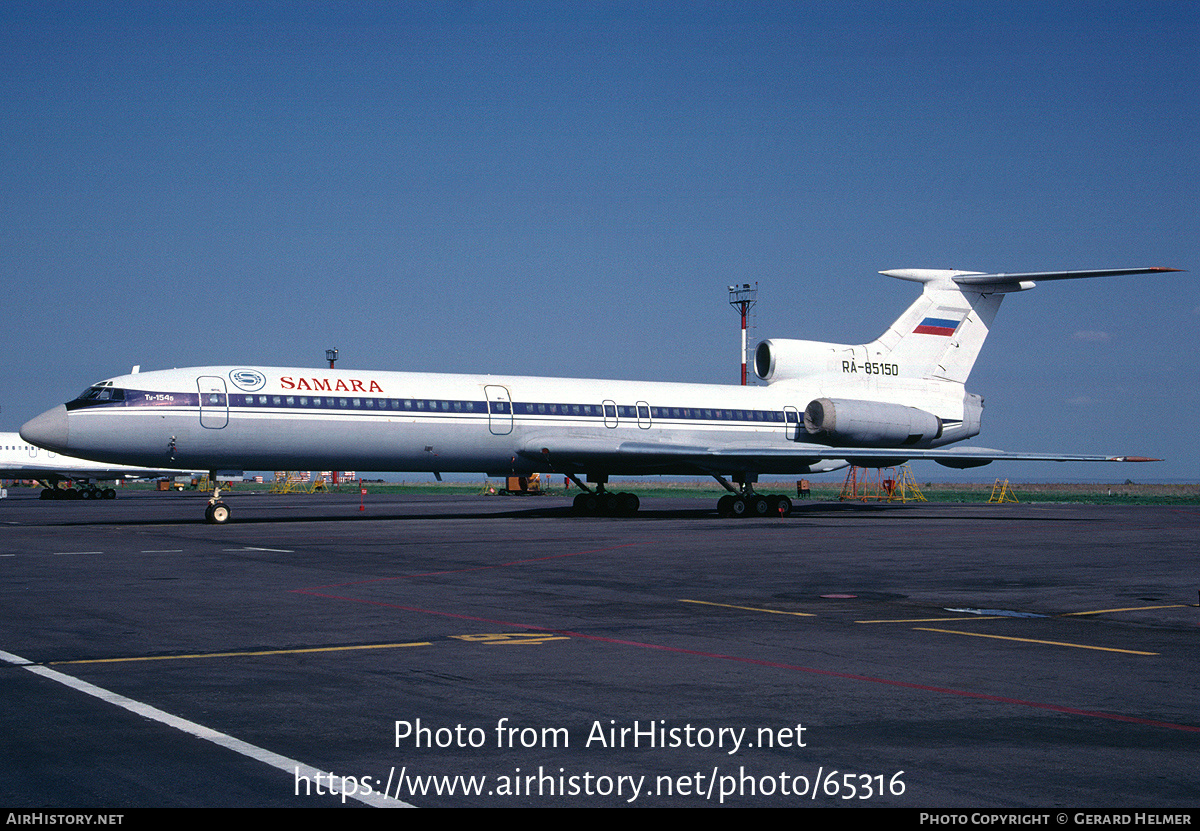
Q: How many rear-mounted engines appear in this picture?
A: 2